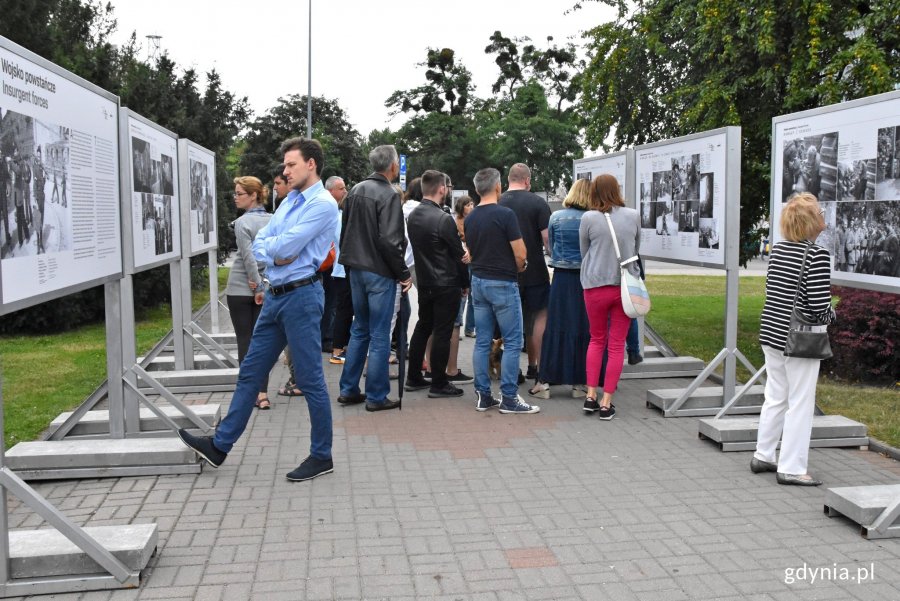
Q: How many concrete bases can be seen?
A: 11